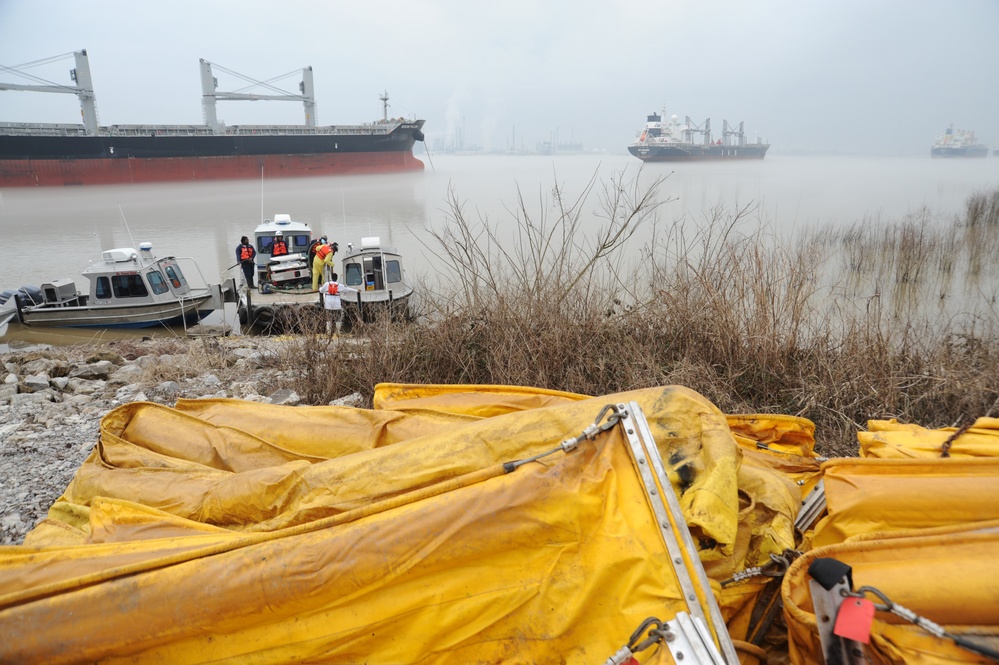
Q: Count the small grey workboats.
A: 3